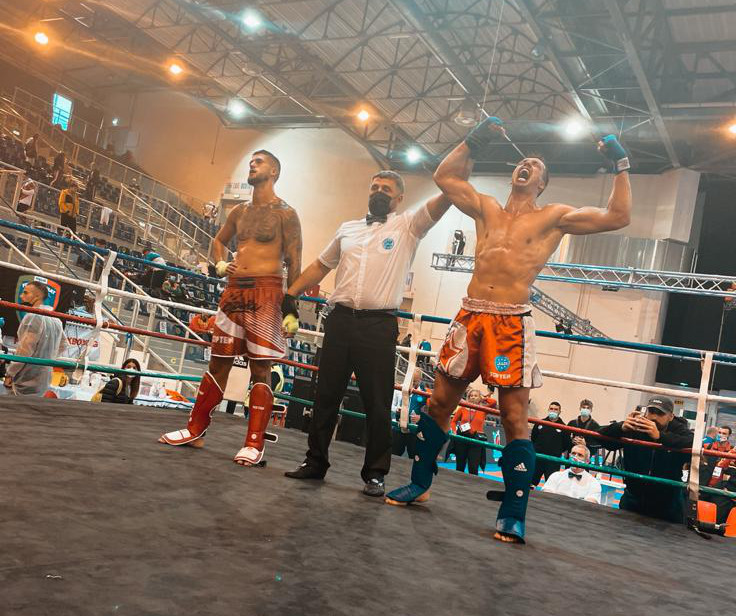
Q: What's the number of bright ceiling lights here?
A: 8